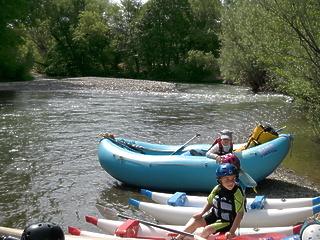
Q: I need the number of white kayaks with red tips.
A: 2